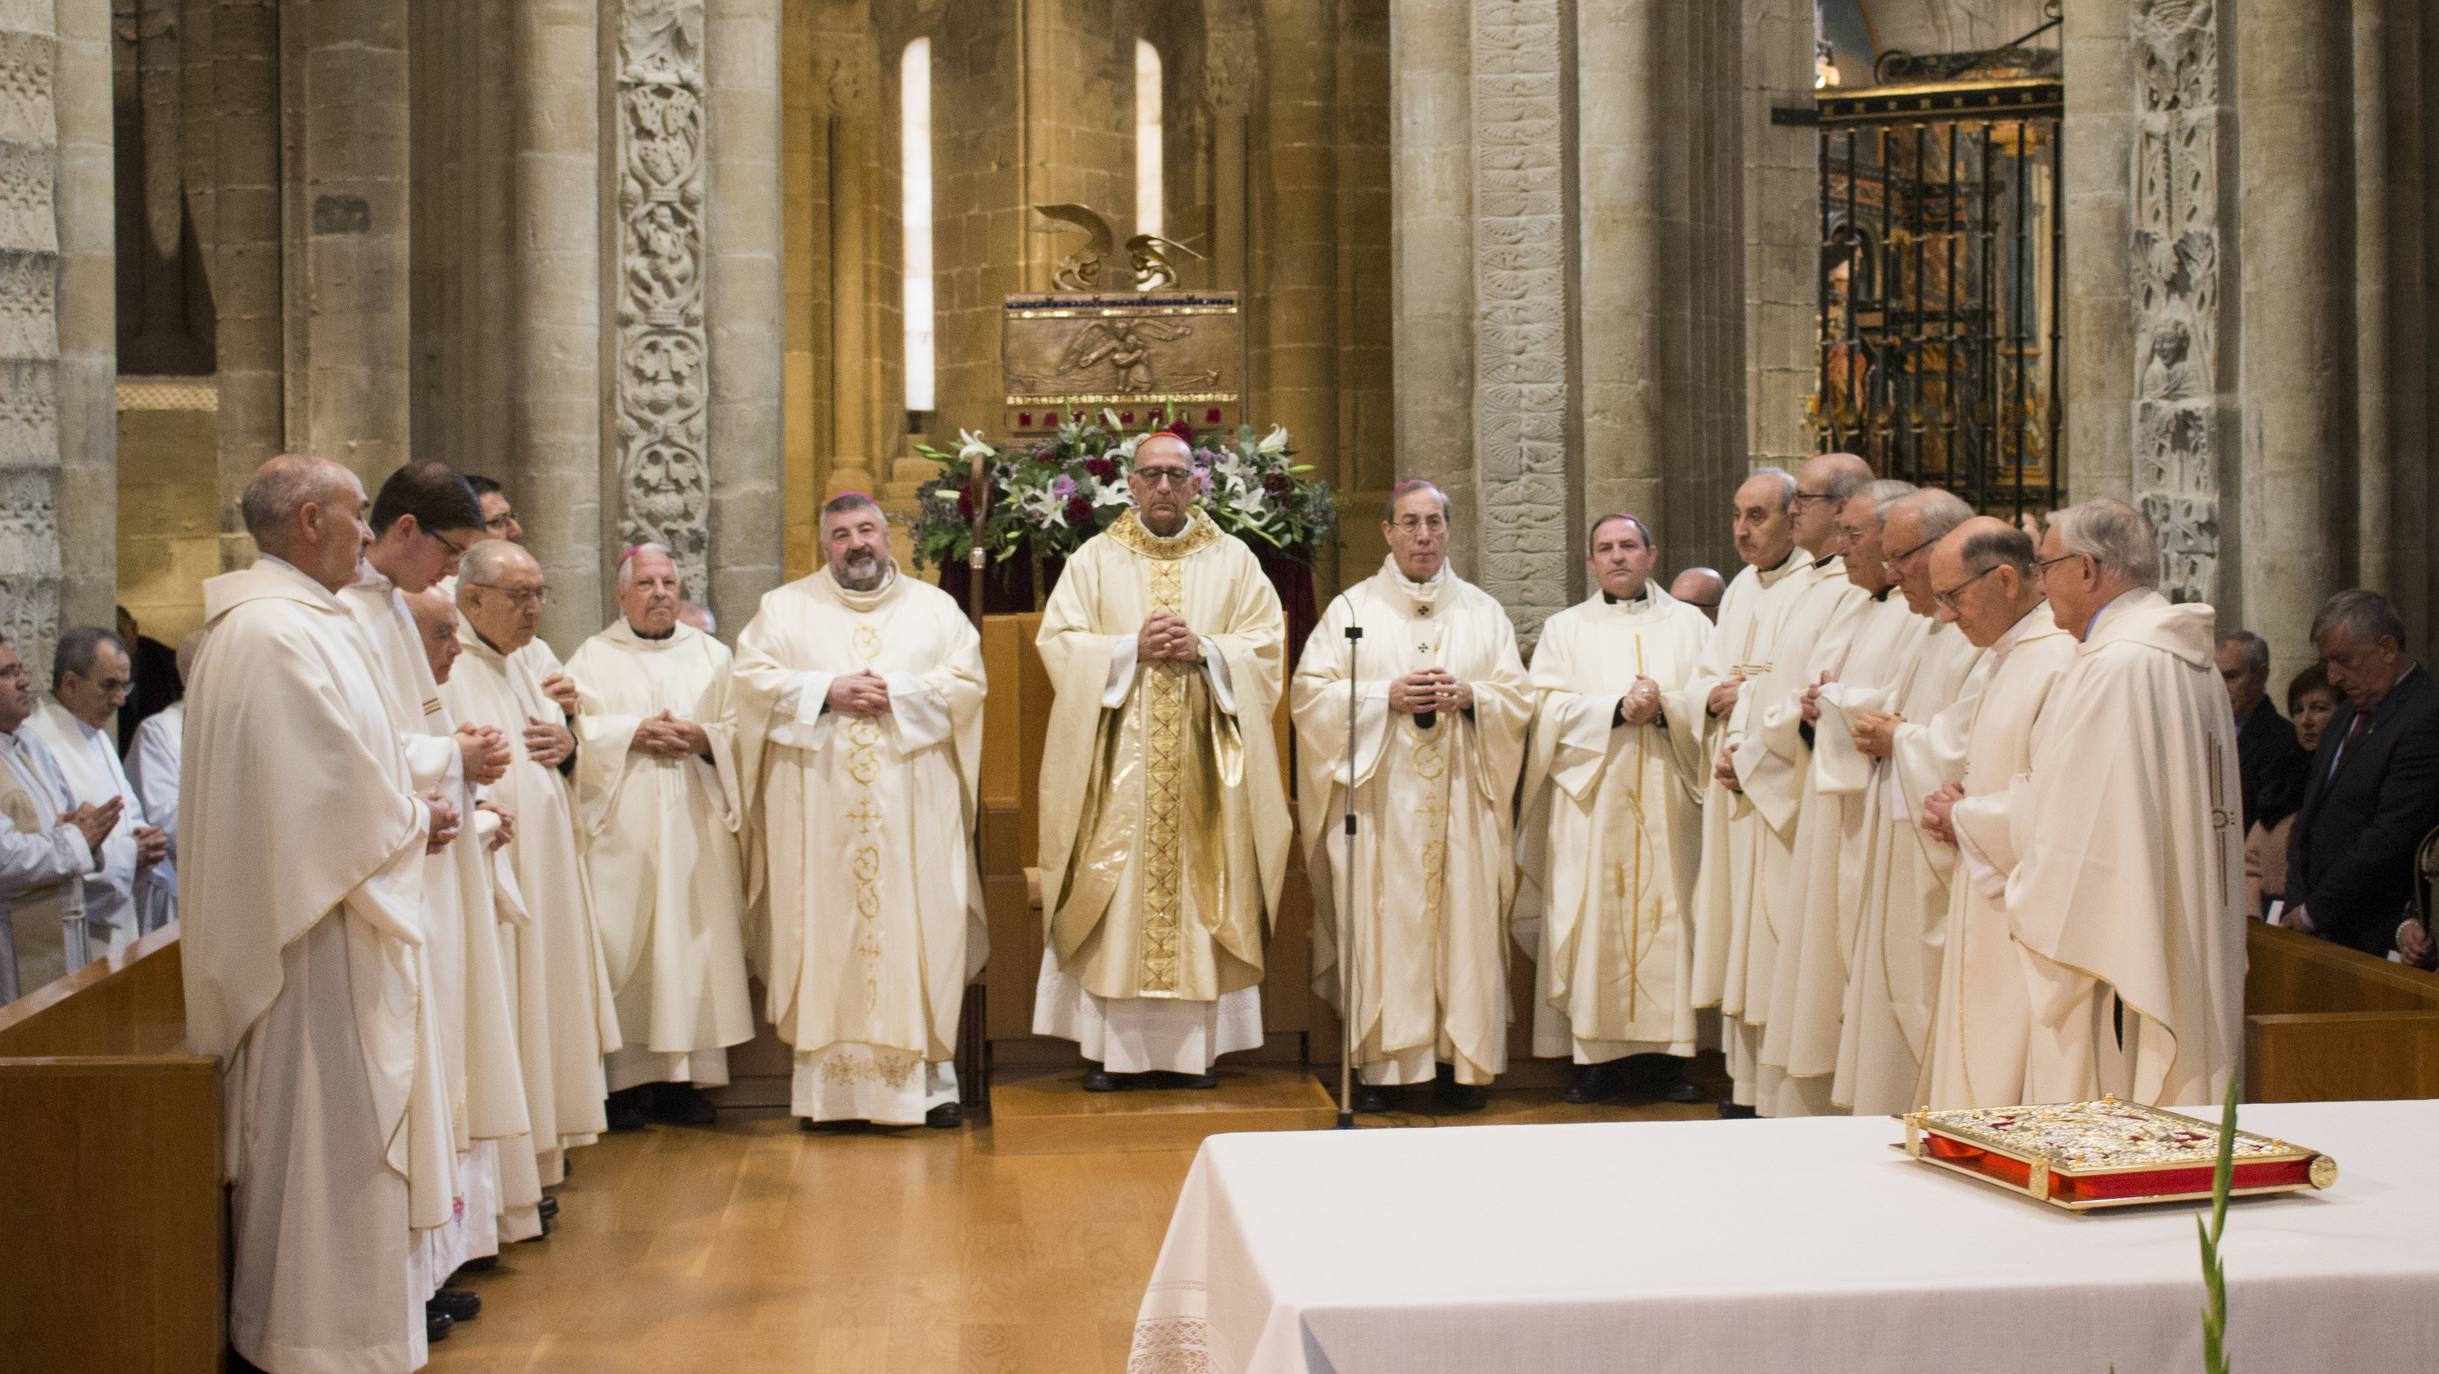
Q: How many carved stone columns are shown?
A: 4